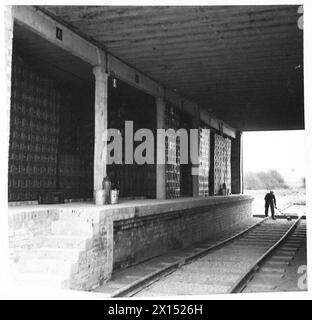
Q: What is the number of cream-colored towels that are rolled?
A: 0